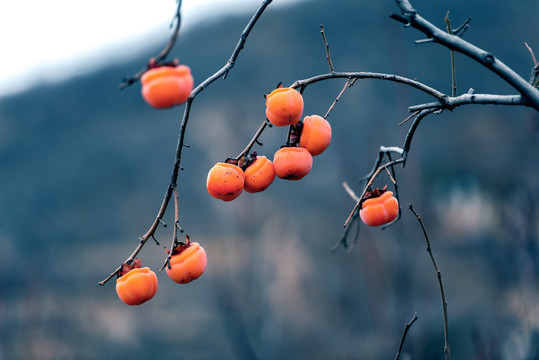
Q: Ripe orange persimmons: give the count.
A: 9